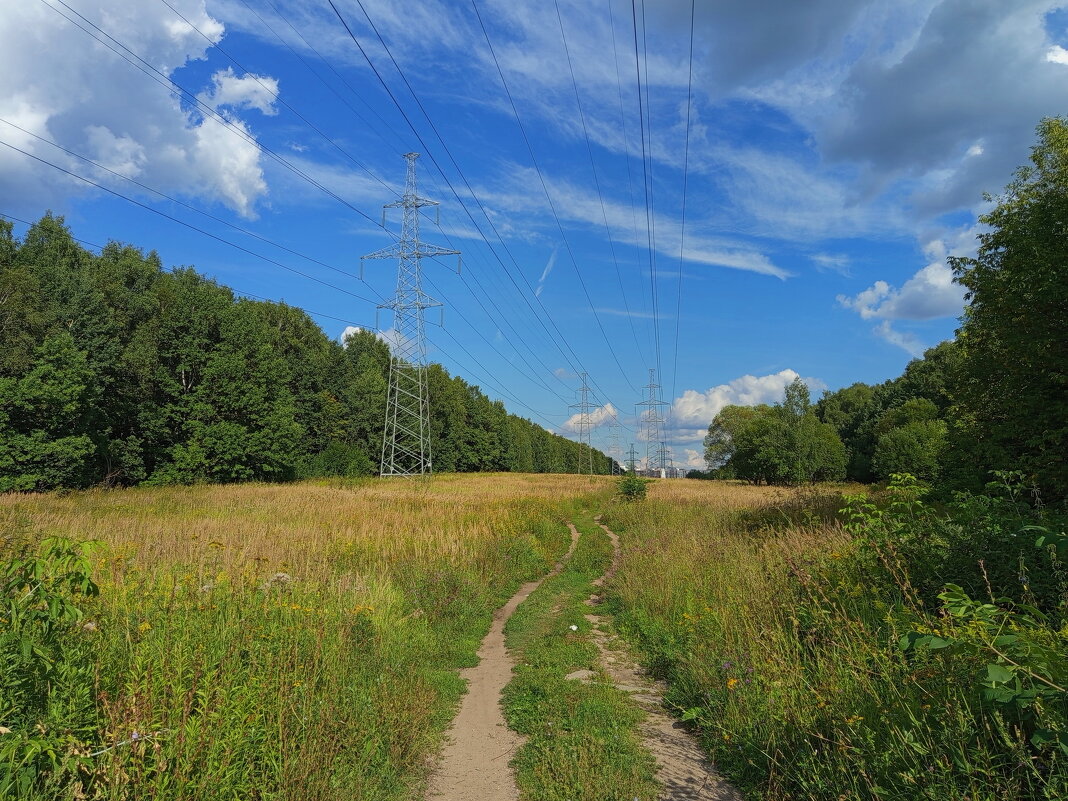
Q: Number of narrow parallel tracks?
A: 2